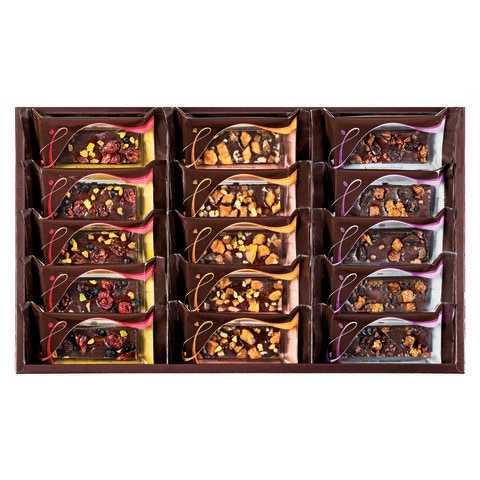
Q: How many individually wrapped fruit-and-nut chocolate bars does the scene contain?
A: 15